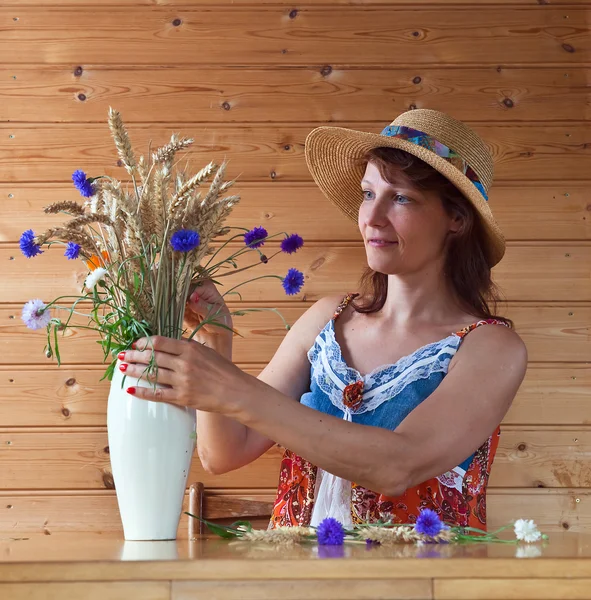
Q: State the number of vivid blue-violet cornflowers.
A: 9